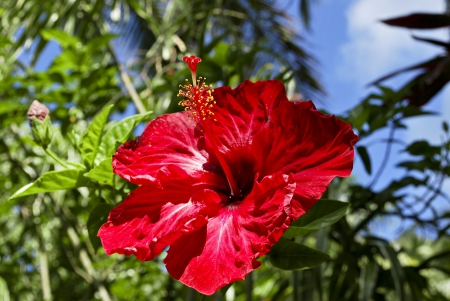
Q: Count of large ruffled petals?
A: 5